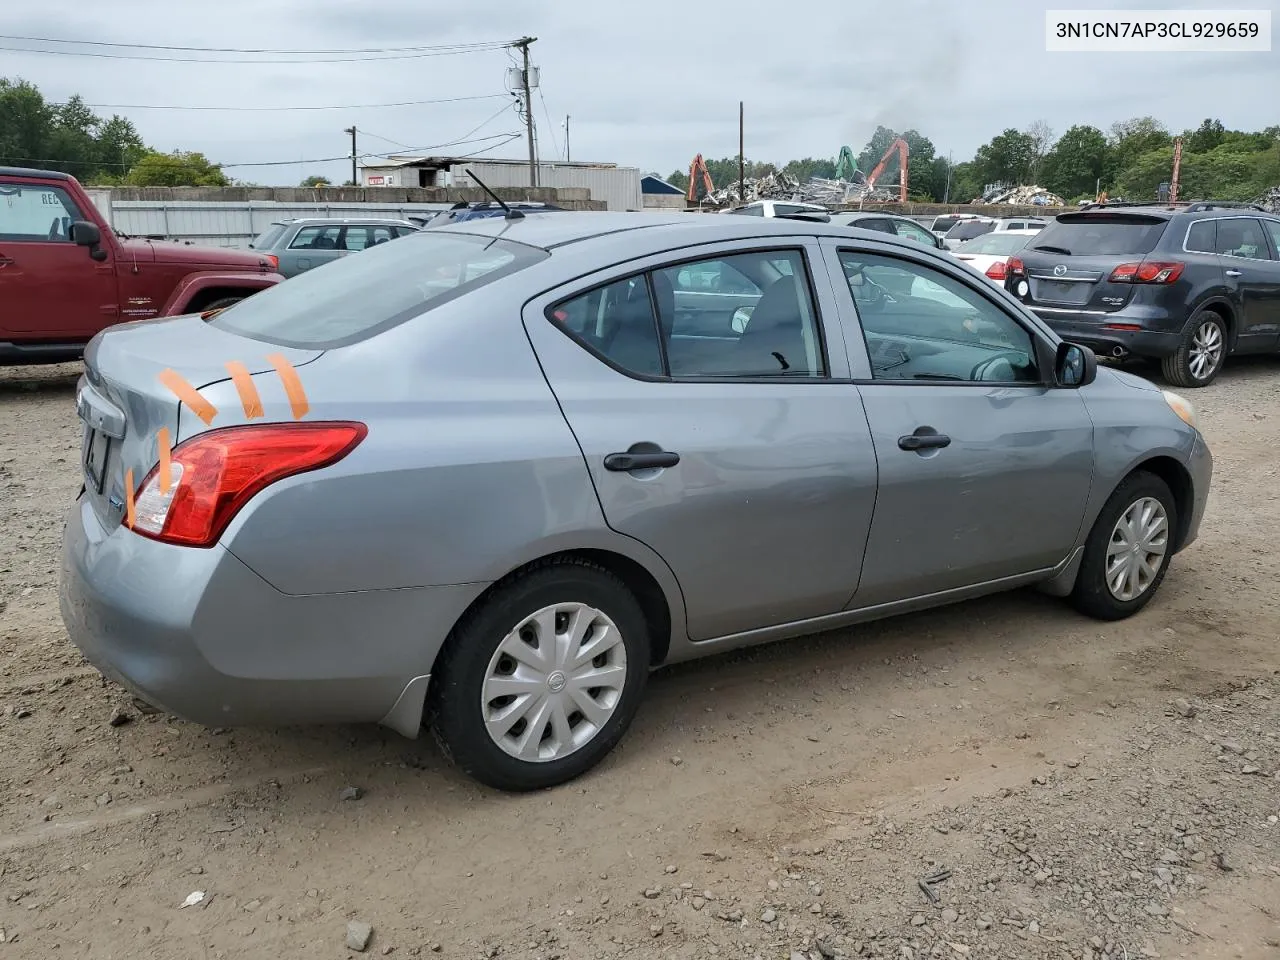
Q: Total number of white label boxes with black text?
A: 1